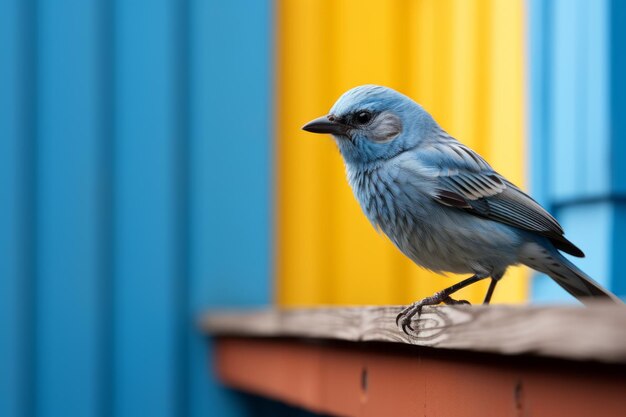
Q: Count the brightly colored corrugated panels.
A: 3